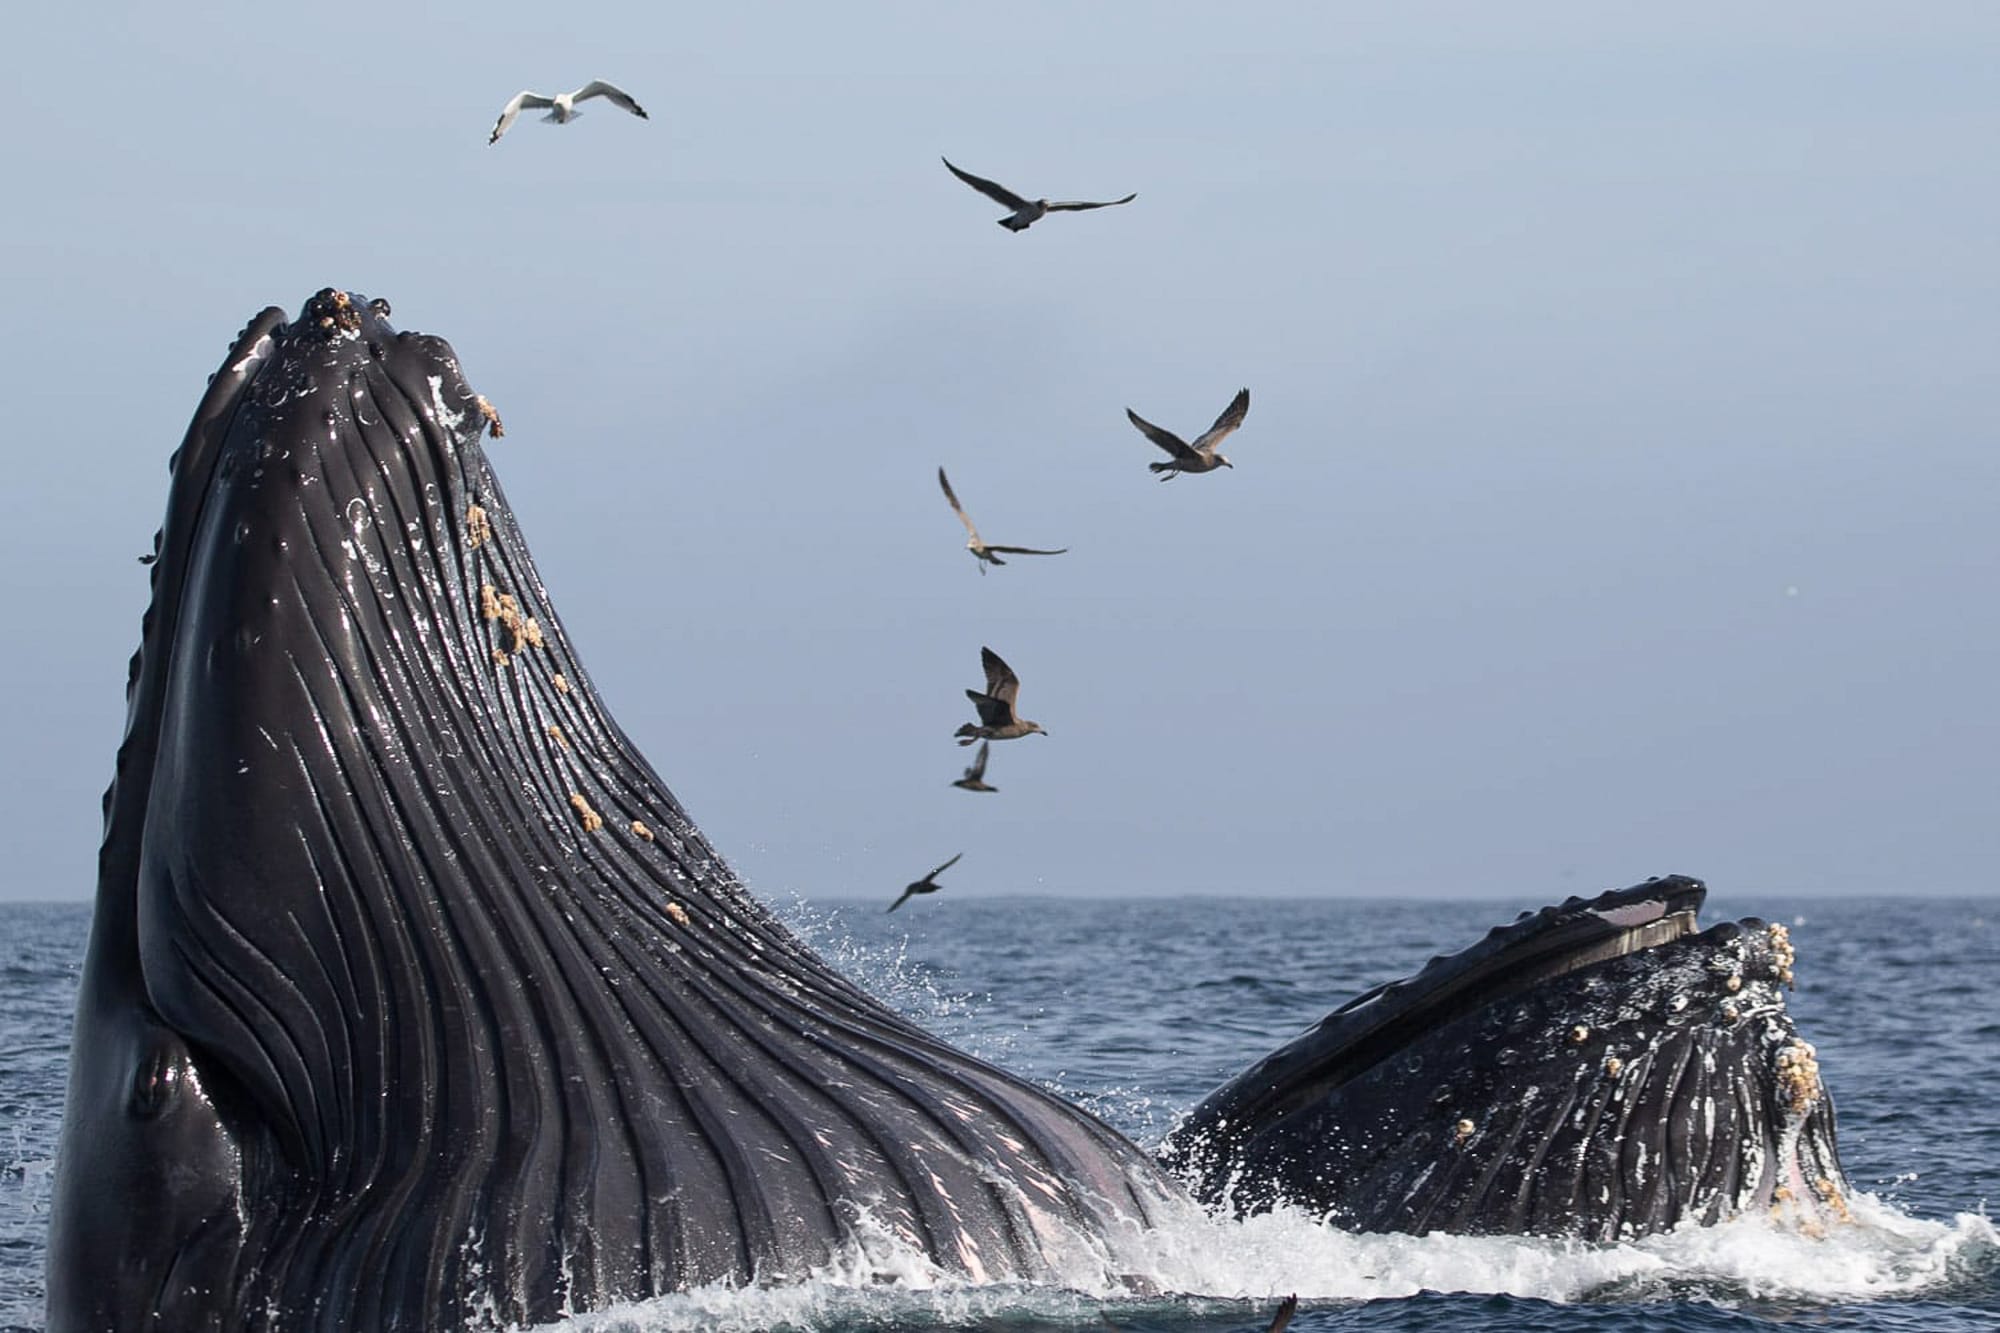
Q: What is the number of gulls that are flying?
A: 7